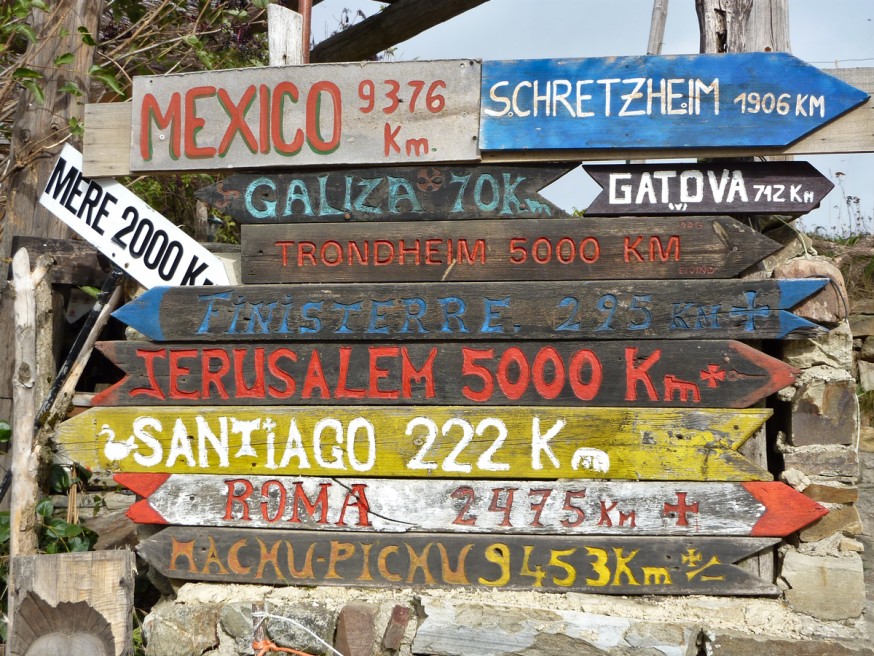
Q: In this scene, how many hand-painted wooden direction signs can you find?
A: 11